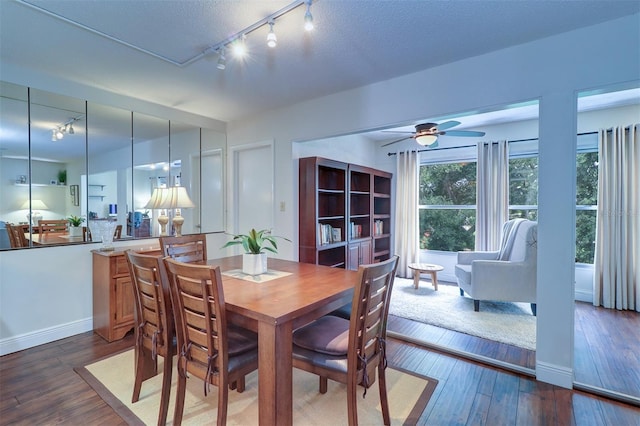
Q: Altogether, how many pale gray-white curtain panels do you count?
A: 3